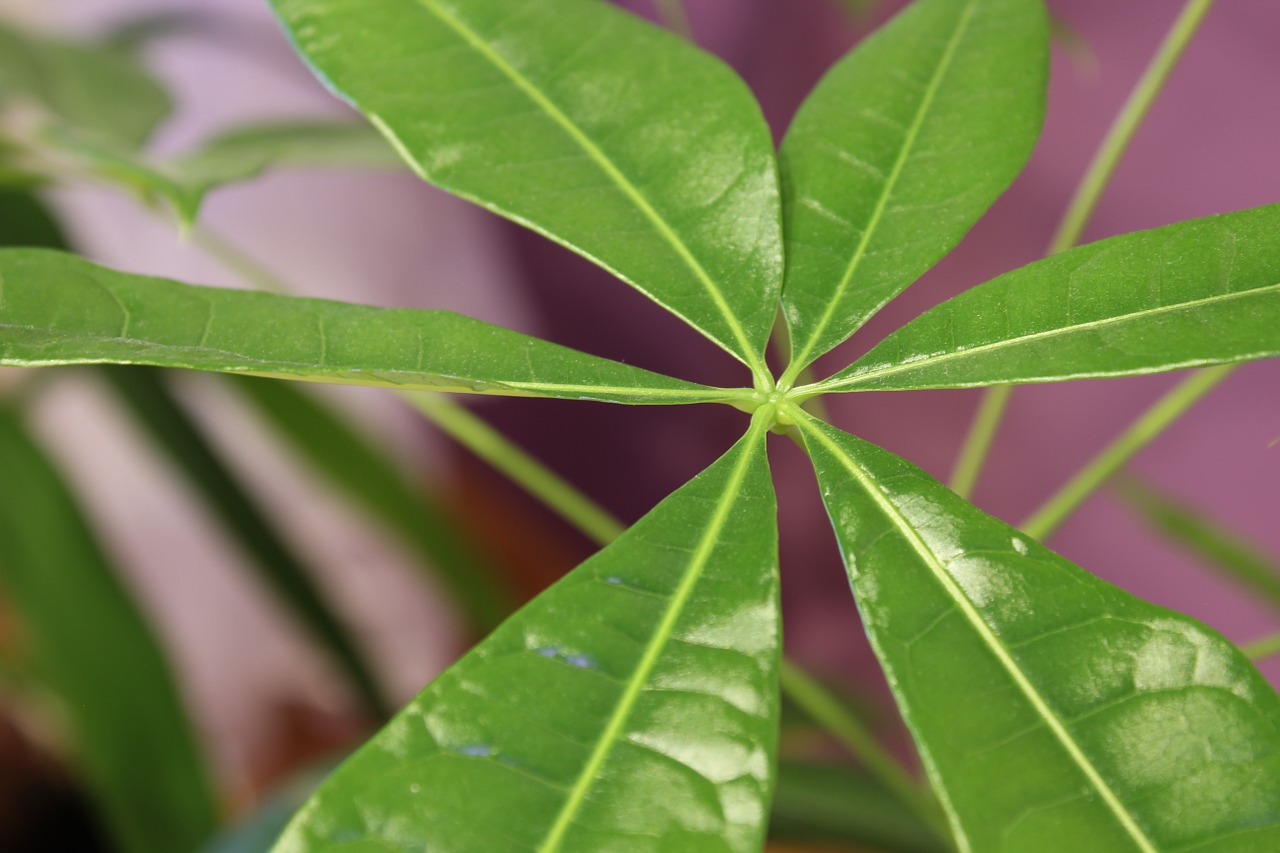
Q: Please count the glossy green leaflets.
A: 6